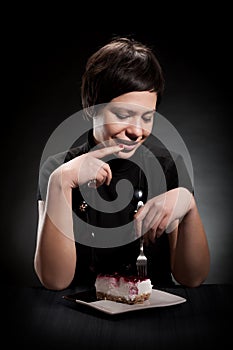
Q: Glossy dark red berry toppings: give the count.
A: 1